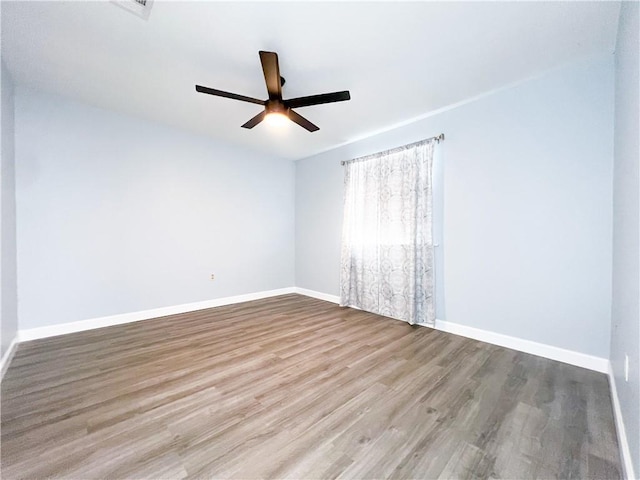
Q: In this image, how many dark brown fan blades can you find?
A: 5